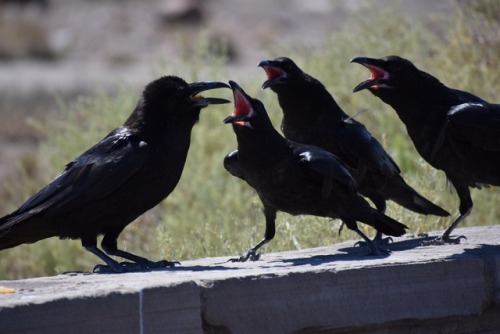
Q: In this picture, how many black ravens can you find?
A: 4